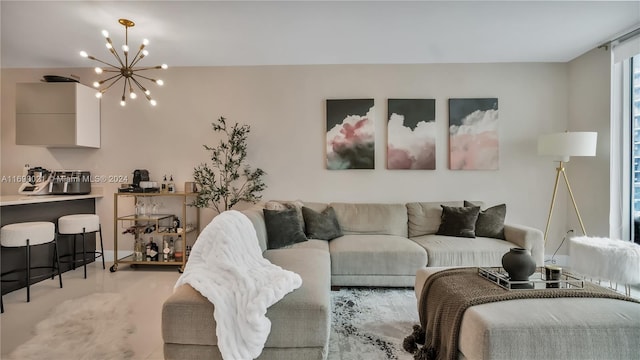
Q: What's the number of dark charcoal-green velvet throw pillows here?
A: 4